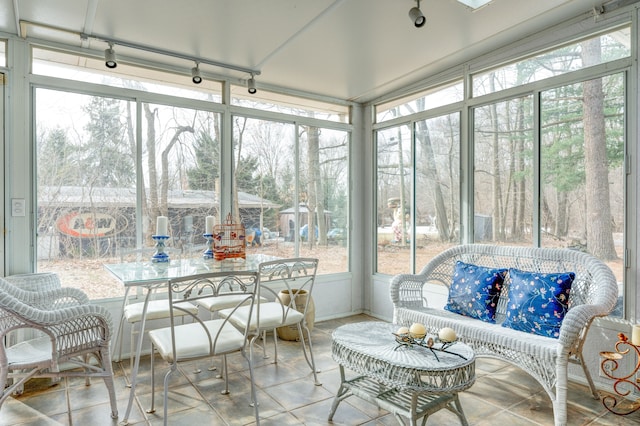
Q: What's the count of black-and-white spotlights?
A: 4